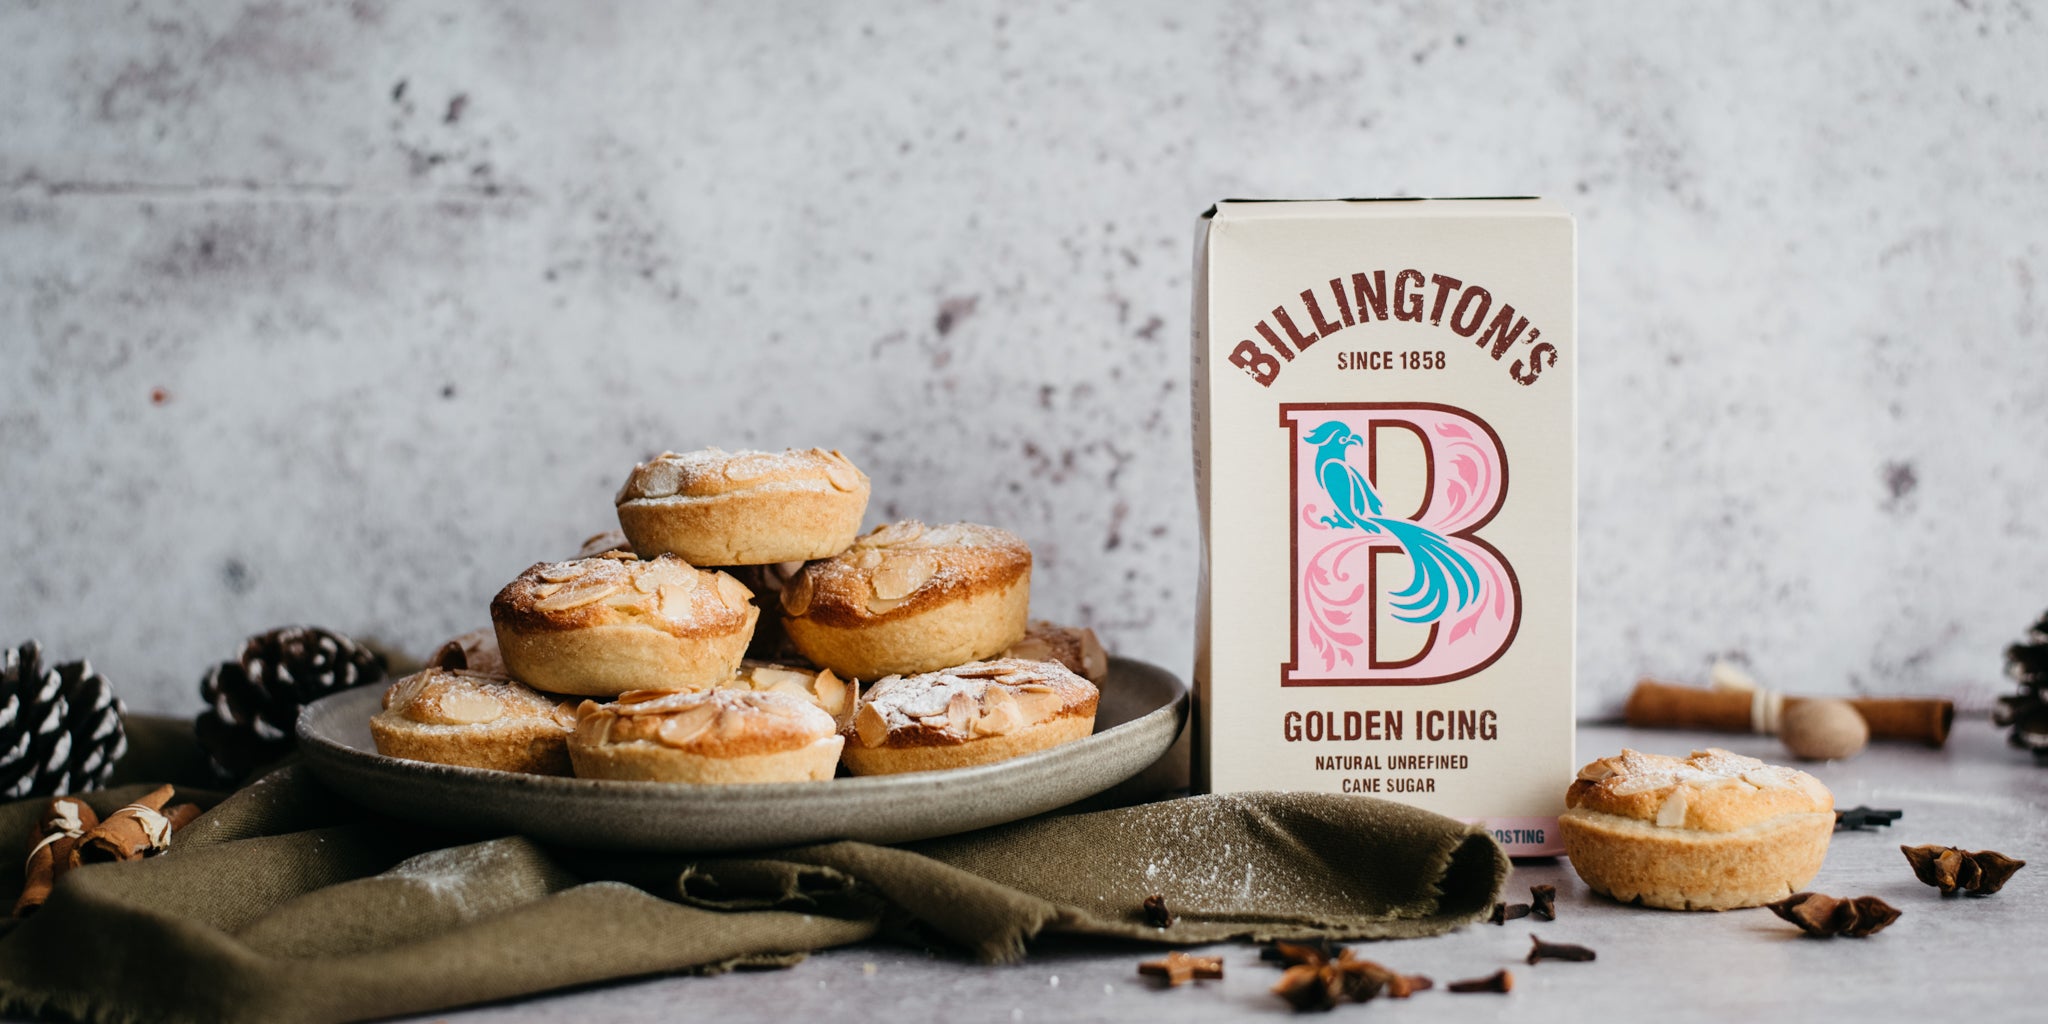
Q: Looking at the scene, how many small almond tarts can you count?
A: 11